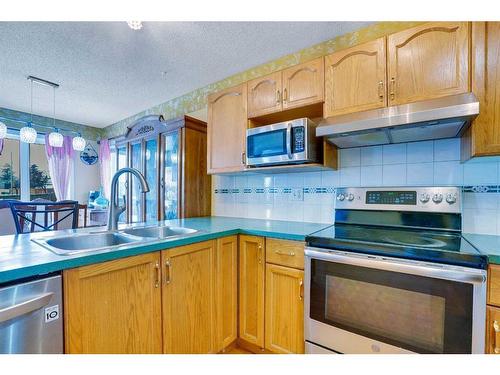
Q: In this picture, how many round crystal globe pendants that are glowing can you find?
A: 4